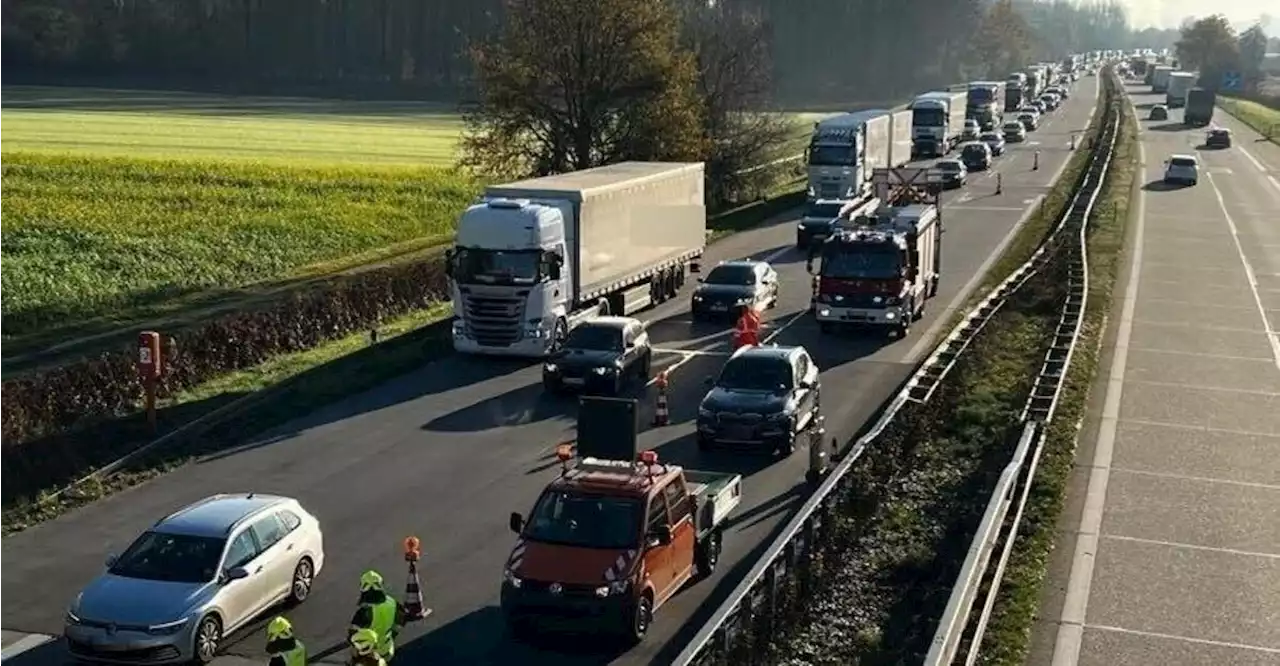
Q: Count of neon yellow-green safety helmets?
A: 3